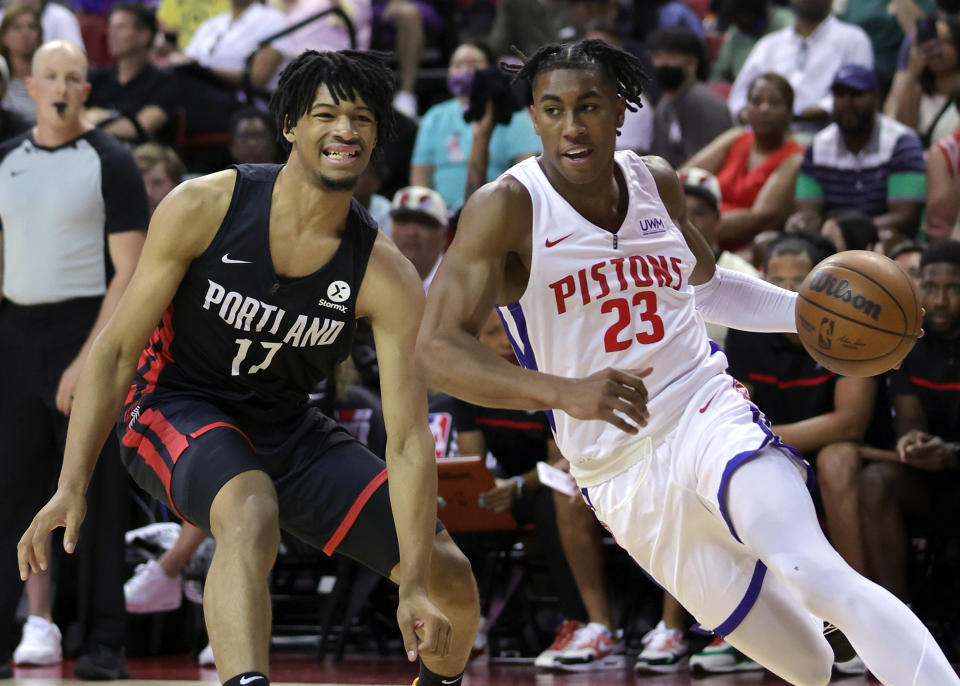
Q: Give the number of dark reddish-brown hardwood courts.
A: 1